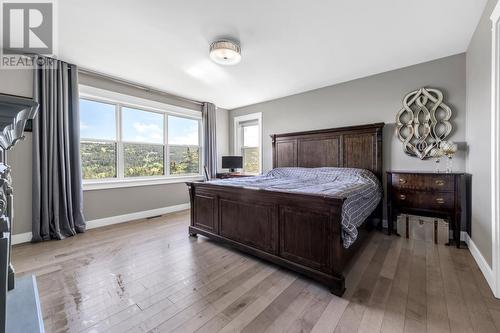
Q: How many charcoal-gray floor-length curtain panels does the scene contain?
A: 2